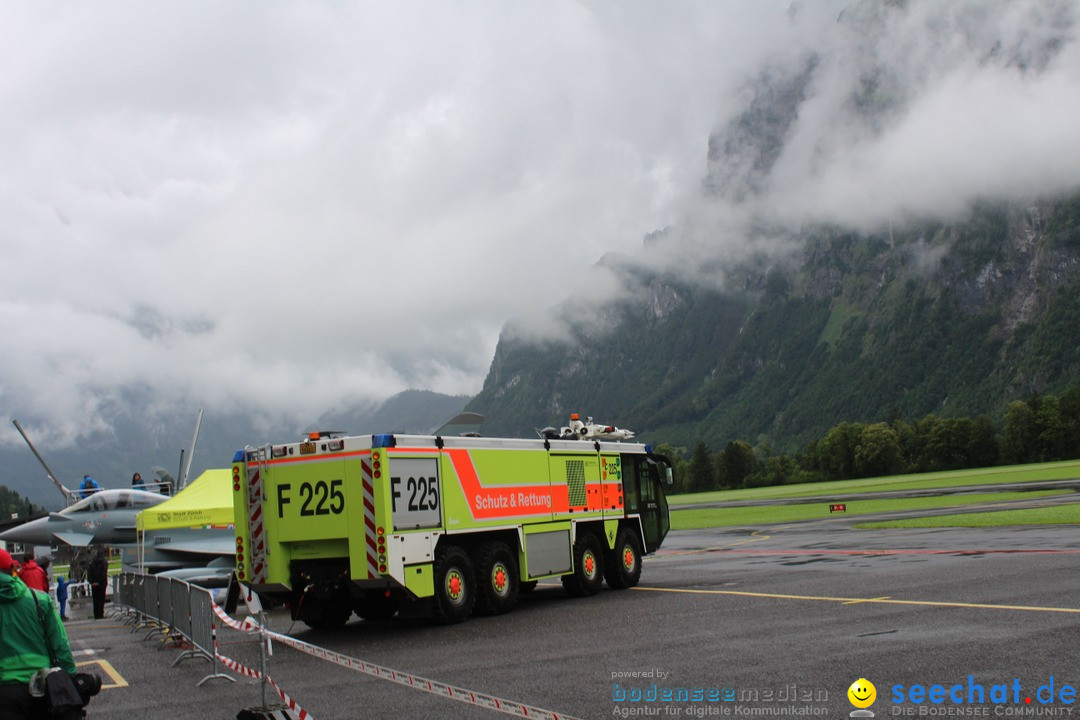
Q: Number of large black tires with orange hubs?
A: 4